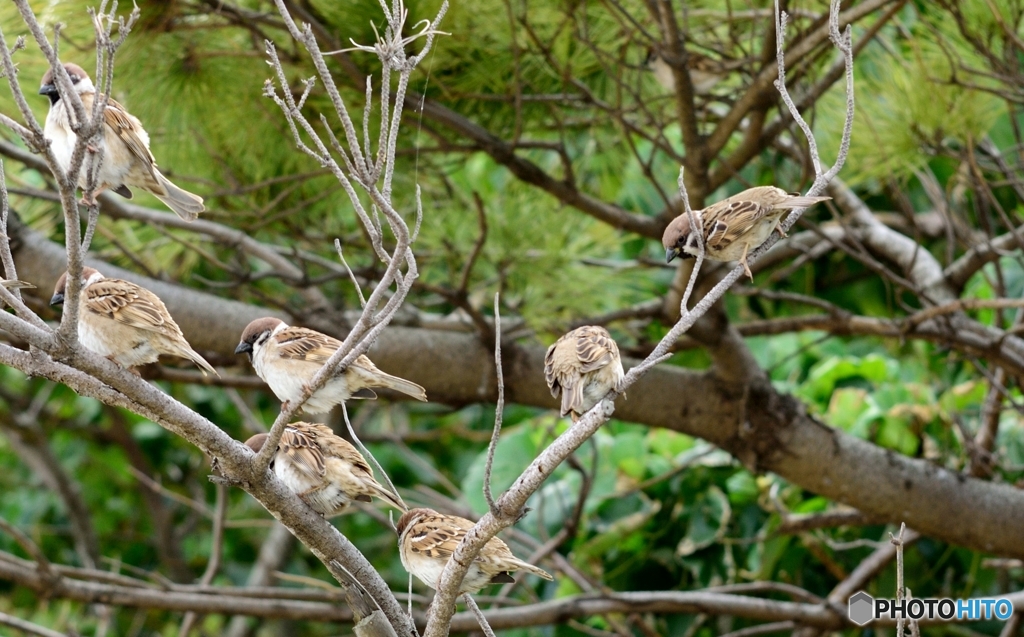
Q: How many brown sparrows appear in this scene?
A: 7